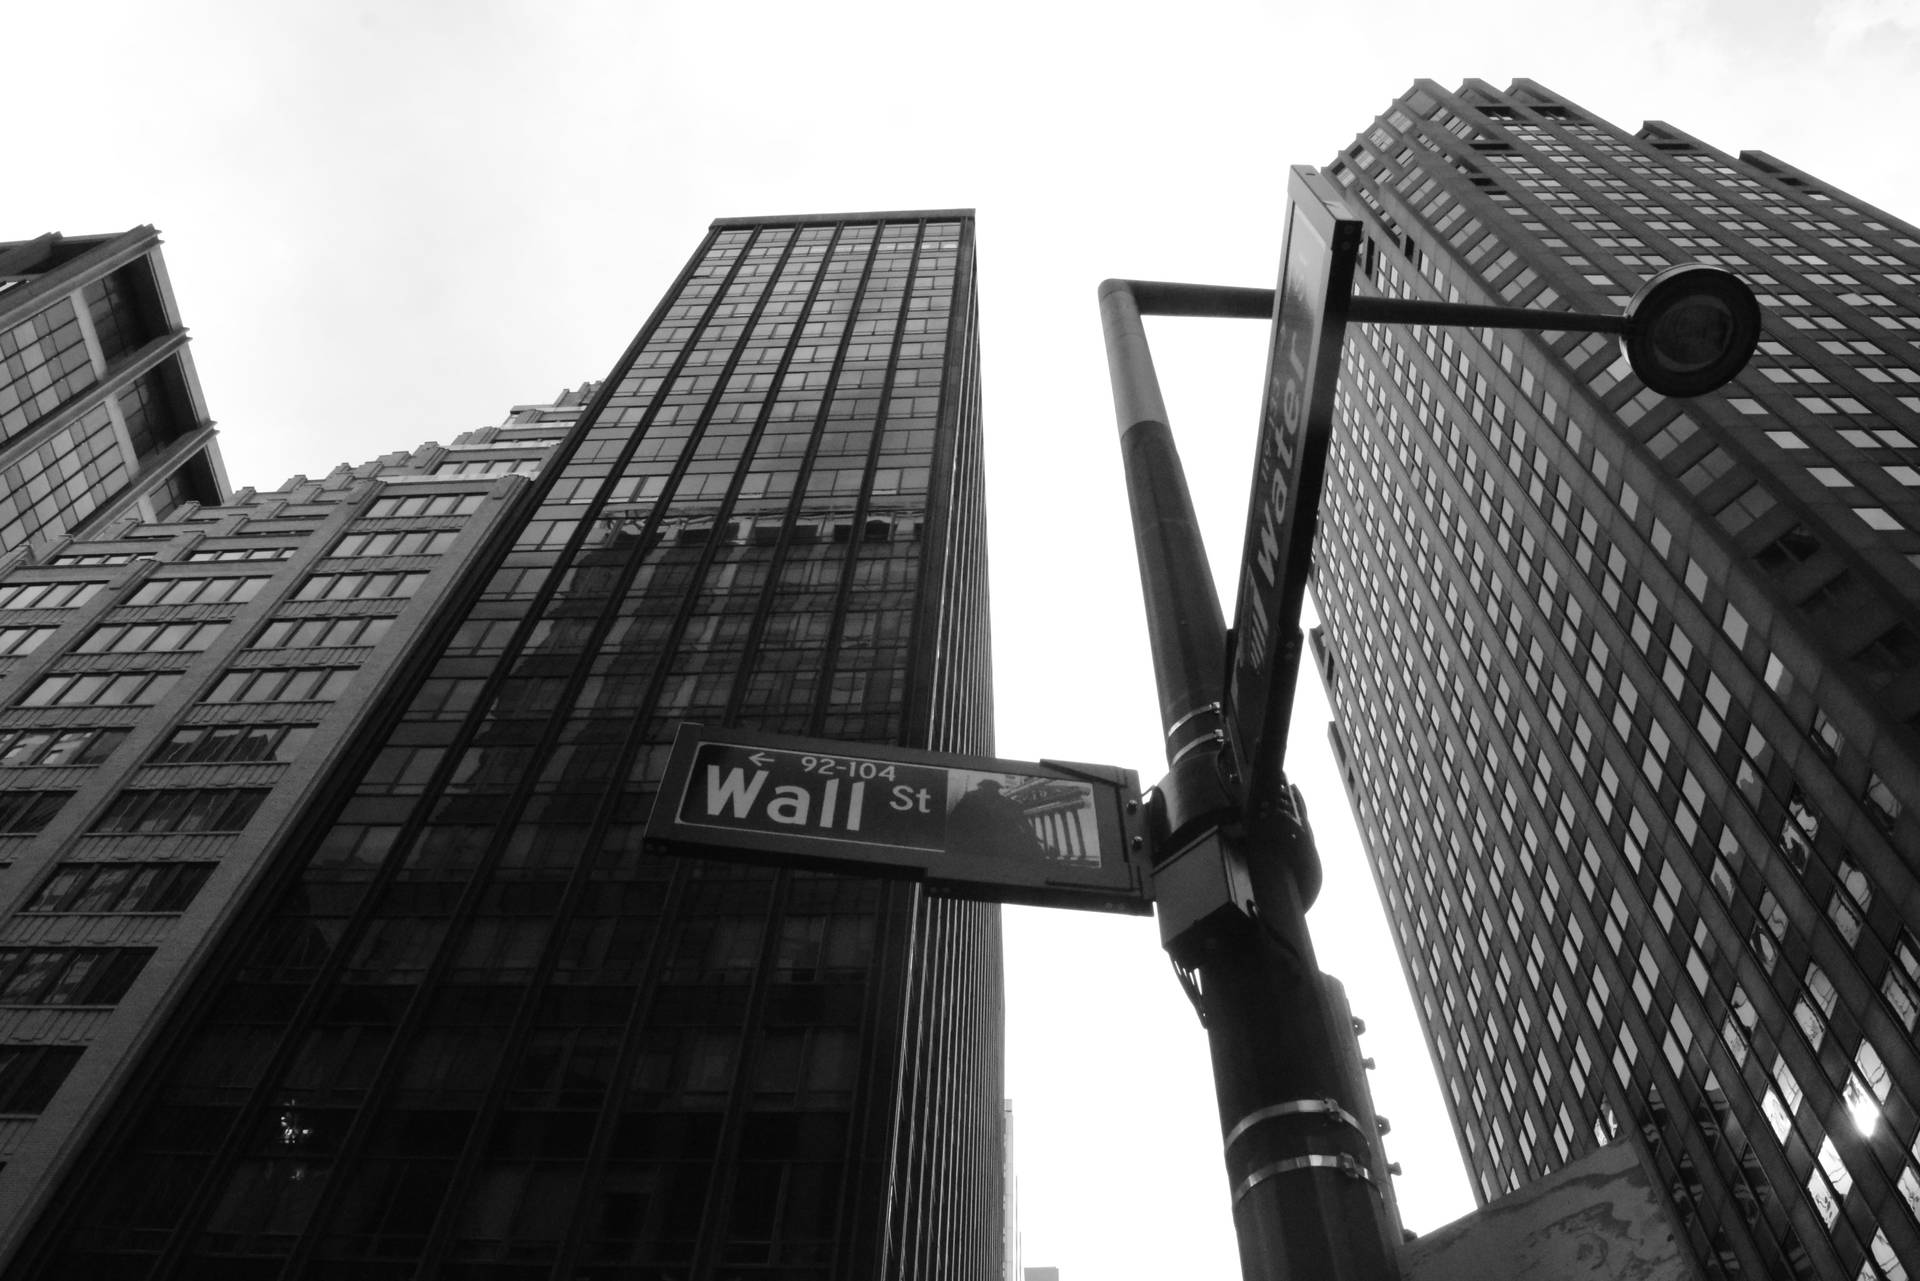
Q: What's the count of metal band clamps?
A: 4